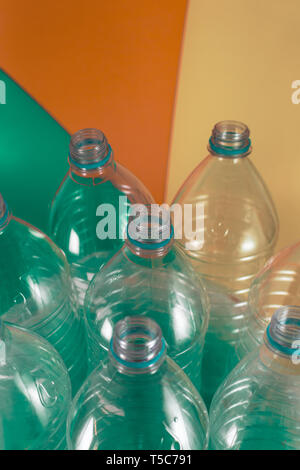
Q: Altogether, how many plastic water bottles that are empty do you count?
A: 8